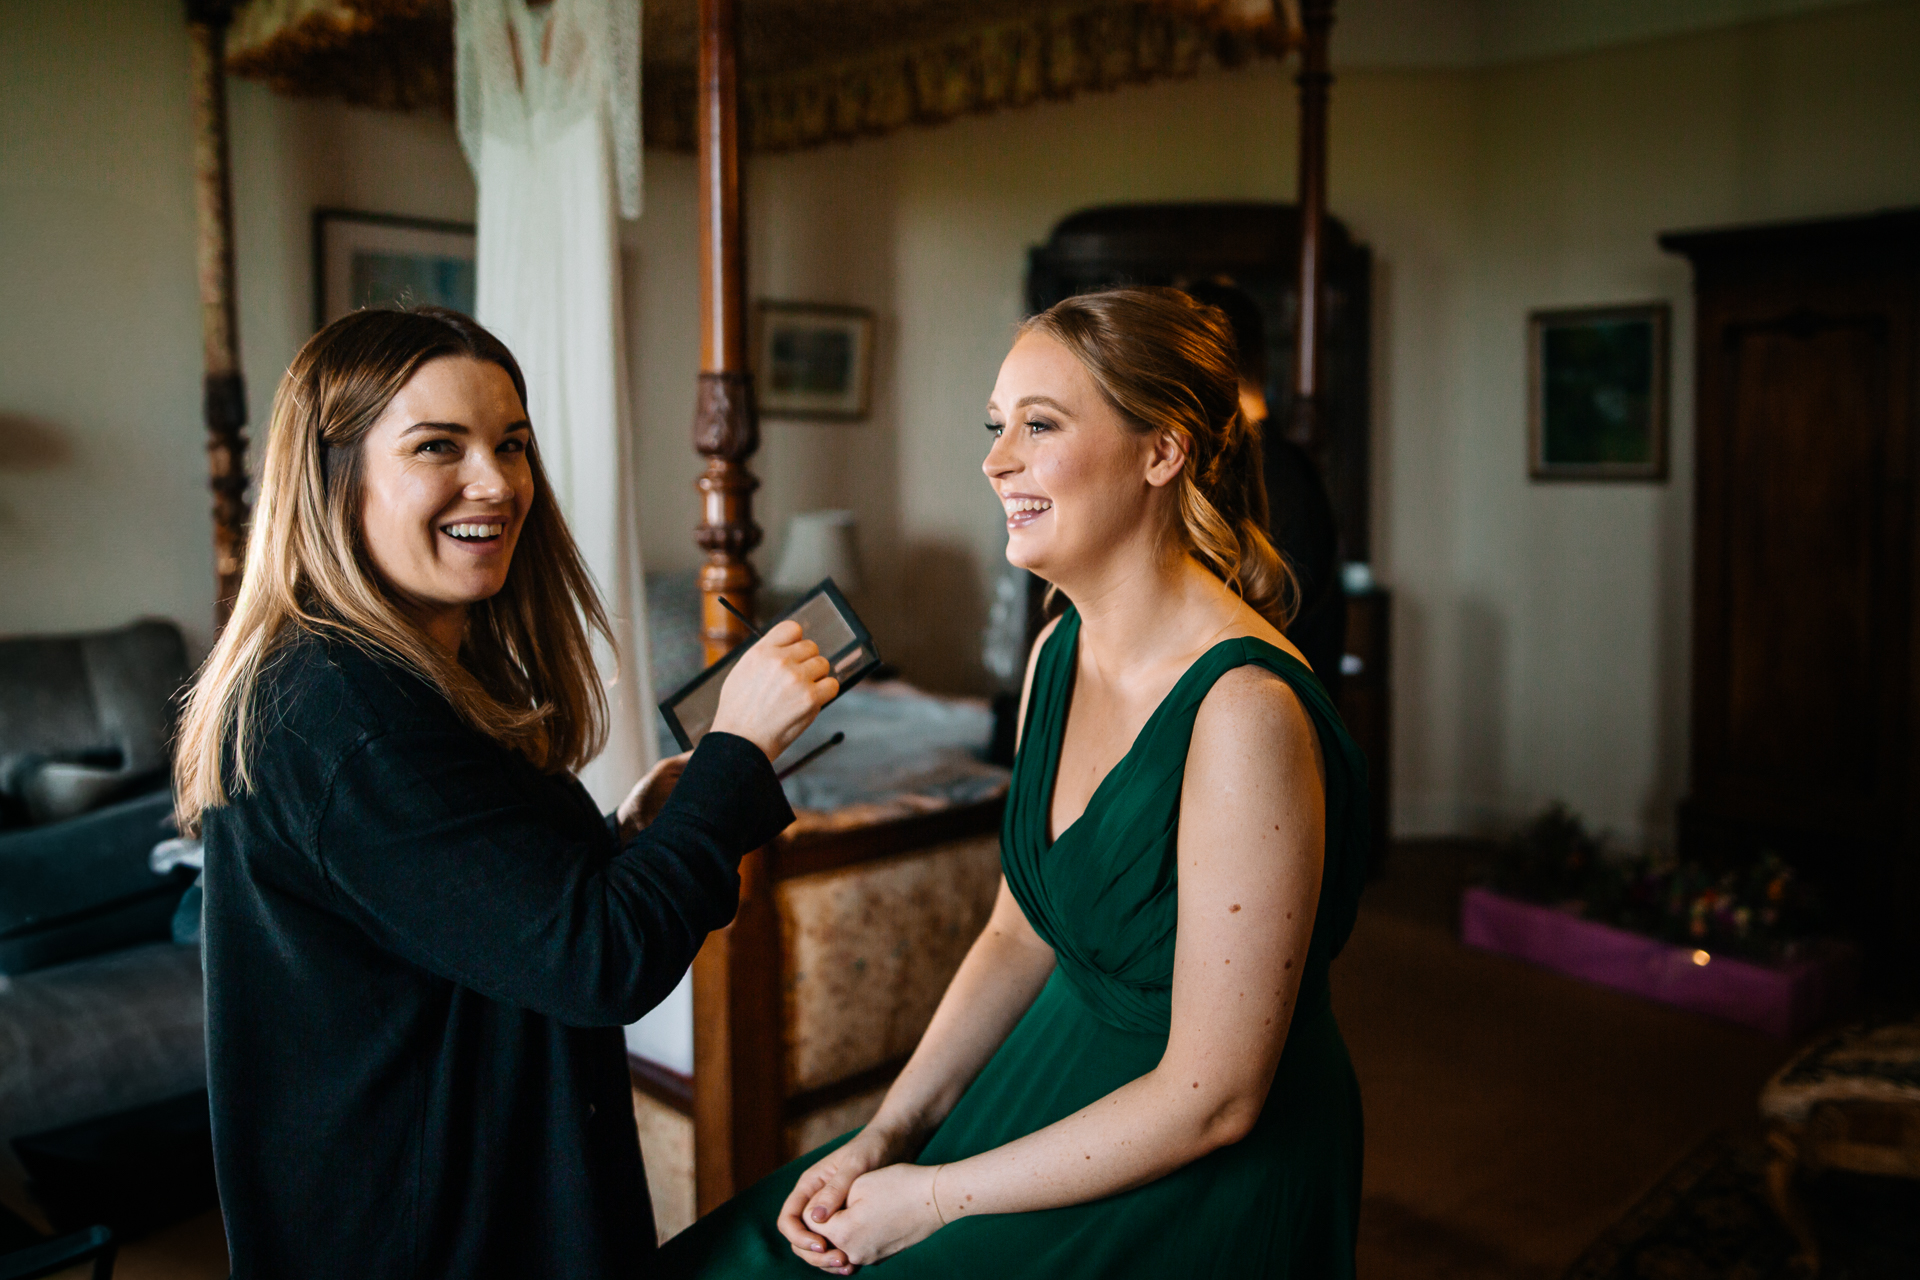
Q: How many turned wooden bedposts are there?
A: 3